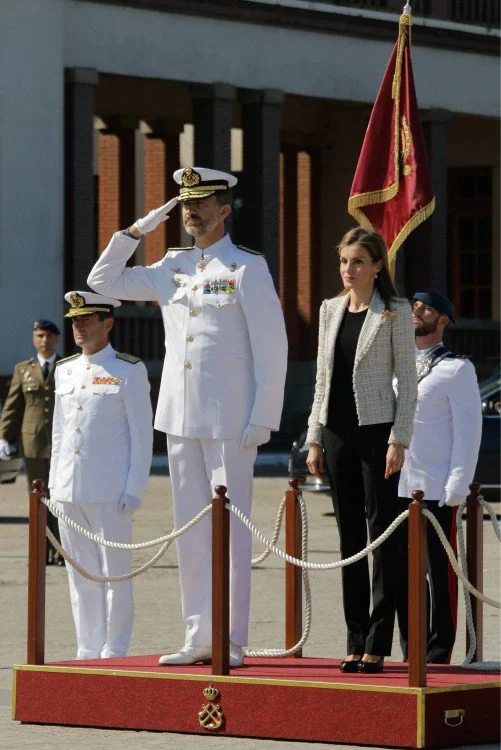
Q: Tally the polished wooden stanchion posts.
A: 5